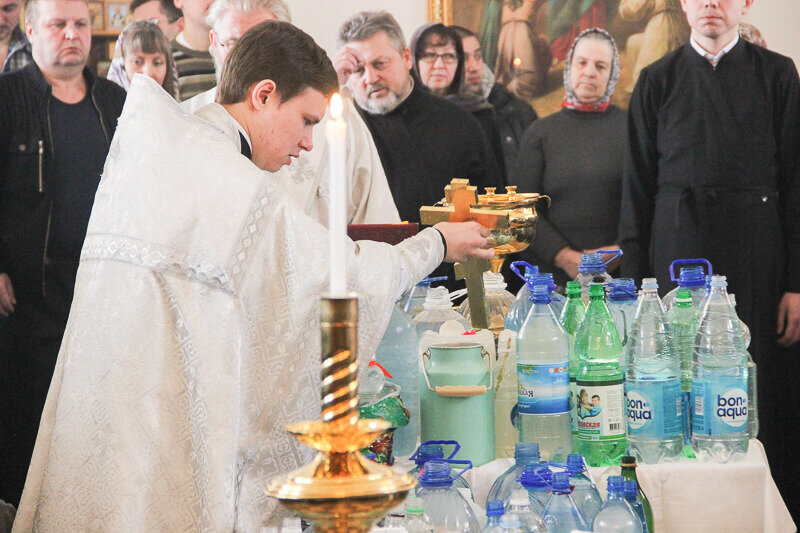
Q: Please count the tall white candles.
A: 1